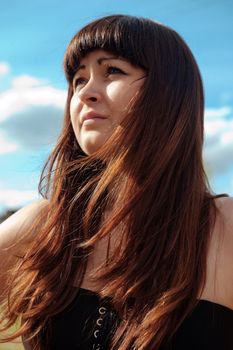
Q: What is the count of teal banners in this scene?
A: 0